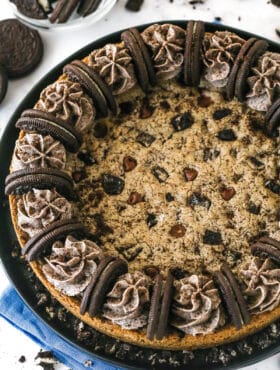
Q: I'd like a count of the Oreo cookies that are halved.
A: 12